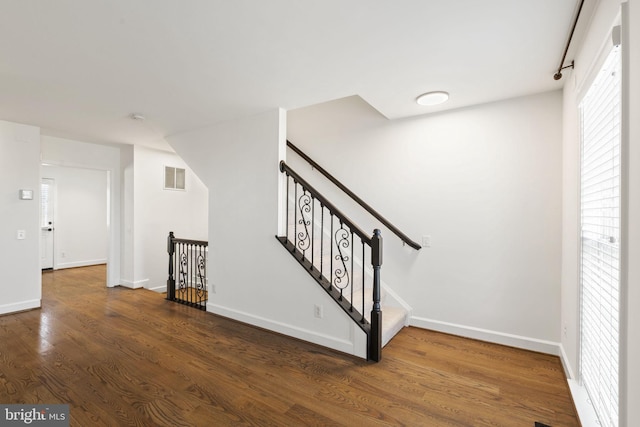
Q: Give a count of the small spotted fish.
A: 0